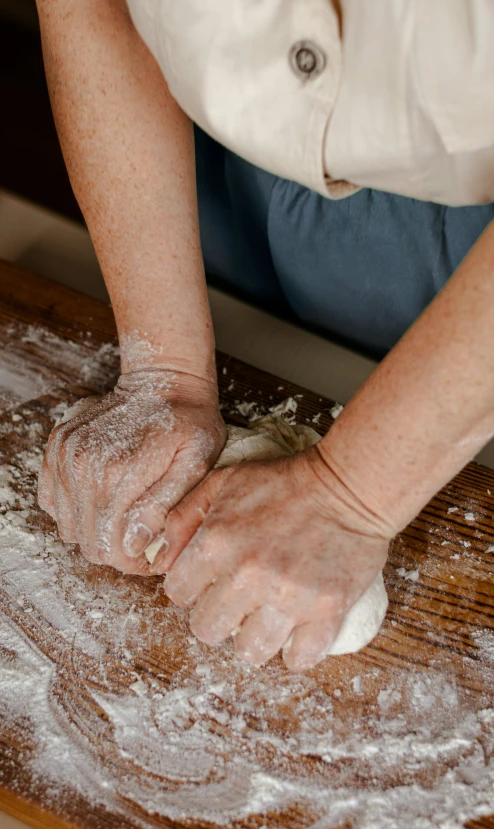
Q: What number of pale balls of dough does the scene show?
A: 1